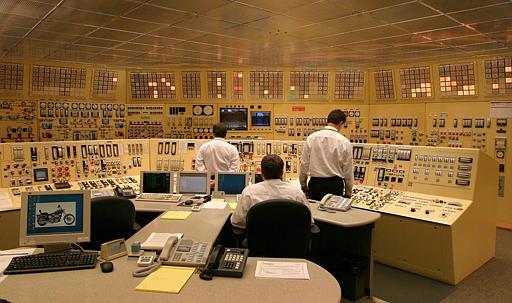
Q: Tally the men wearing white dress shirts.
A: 3